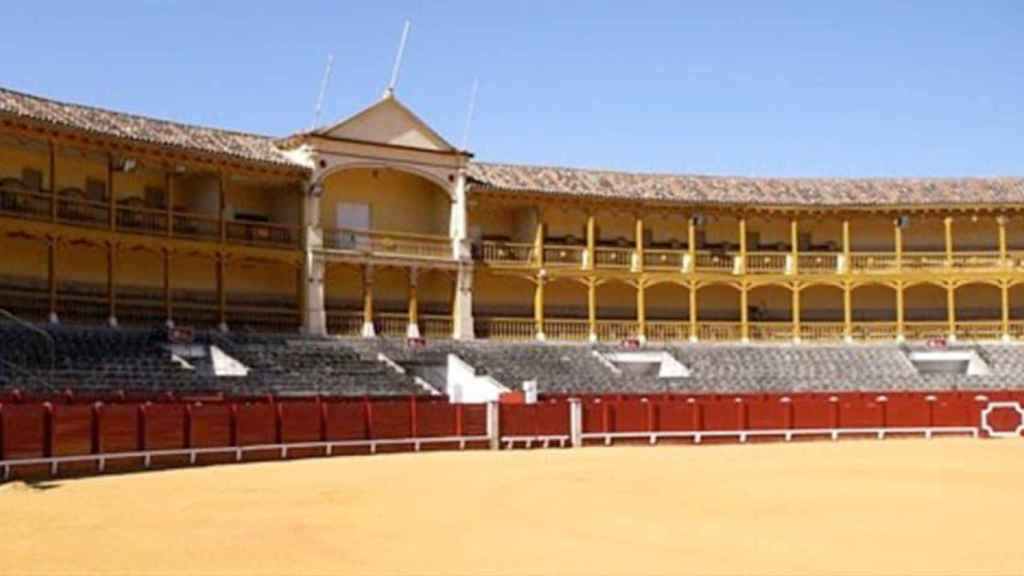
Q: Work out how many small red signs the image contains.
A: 4